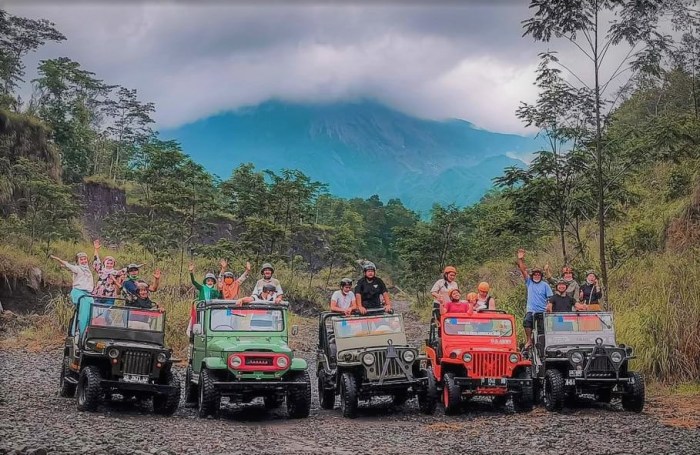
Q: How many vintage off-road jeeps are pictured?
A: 5